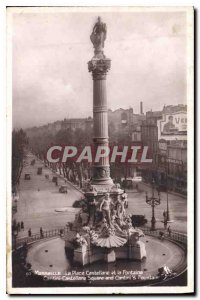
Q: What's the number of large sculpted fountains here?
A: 1